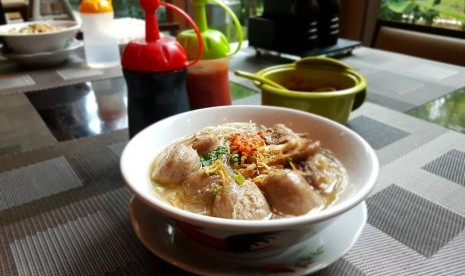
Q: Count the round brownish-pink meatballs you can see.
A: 5